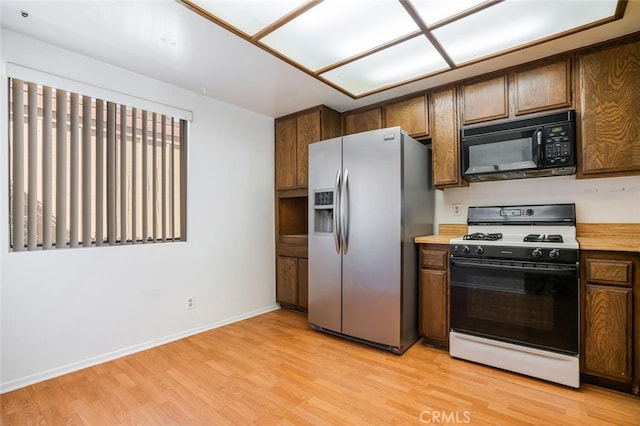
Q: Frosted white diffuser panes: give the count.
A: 5